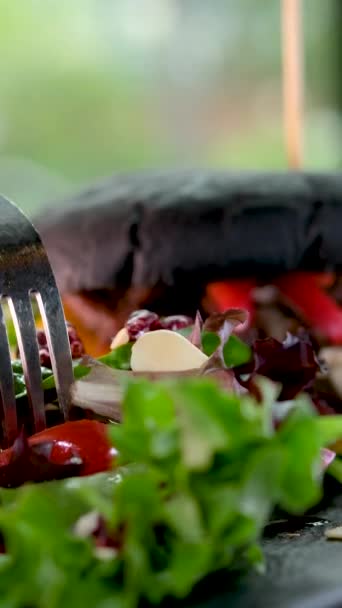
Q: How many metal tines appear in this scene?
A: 3